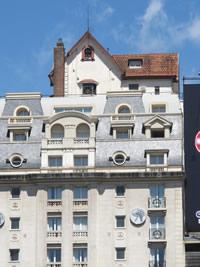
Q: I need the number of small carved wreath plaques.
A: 4